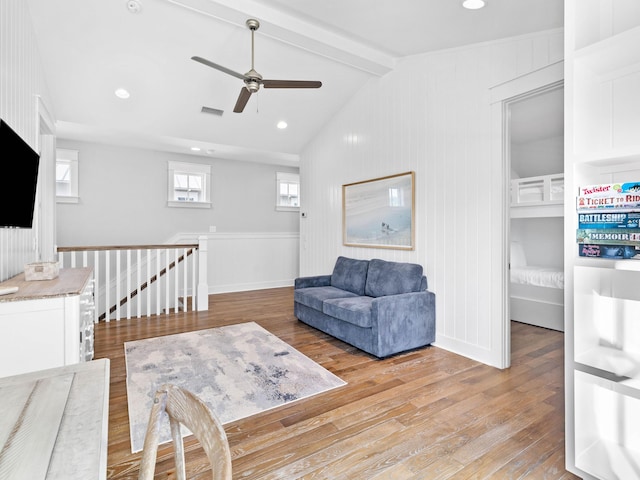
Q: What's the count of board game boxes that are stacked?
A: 5